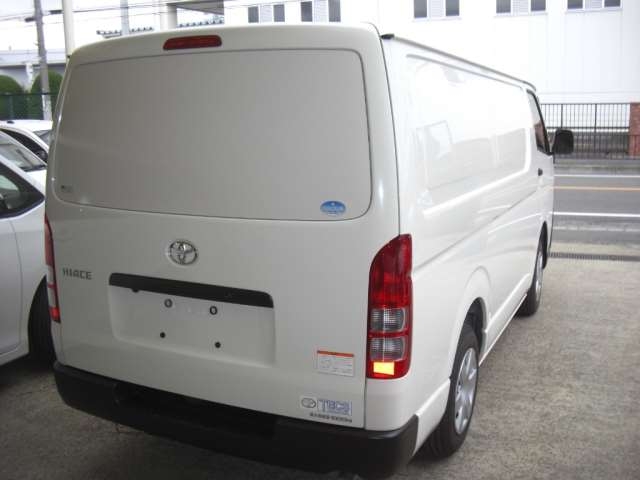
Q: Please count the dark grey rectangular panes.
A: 10